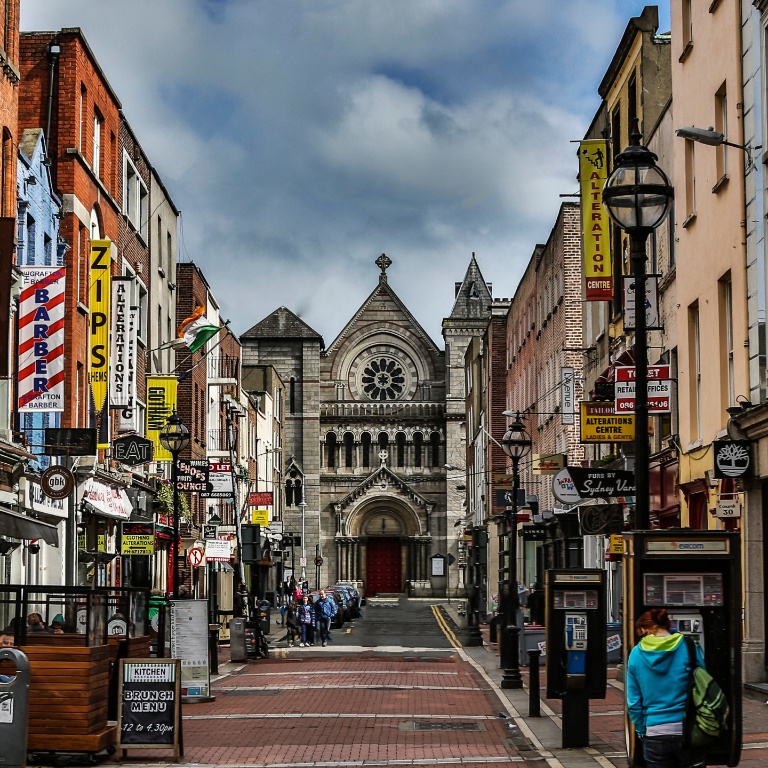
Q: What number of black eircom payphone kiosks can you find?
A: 2